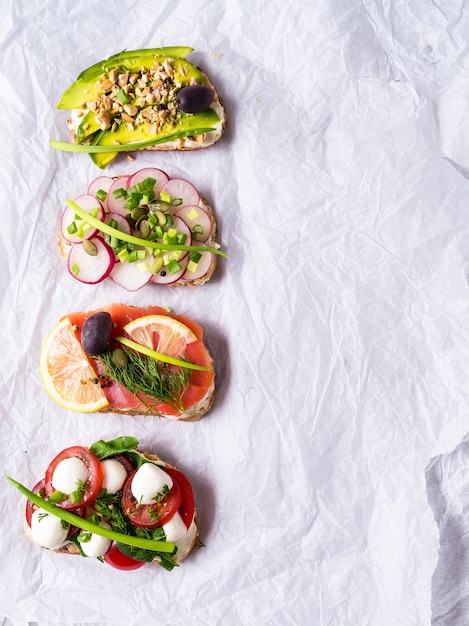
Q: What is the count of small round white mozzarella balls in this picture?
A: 6